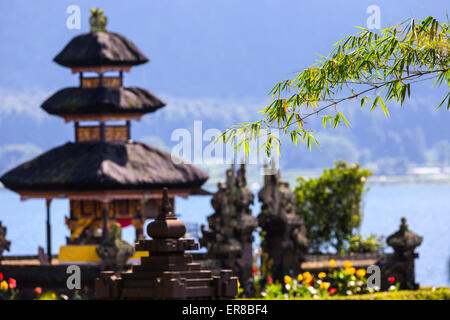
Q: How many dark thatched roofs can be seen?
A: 3